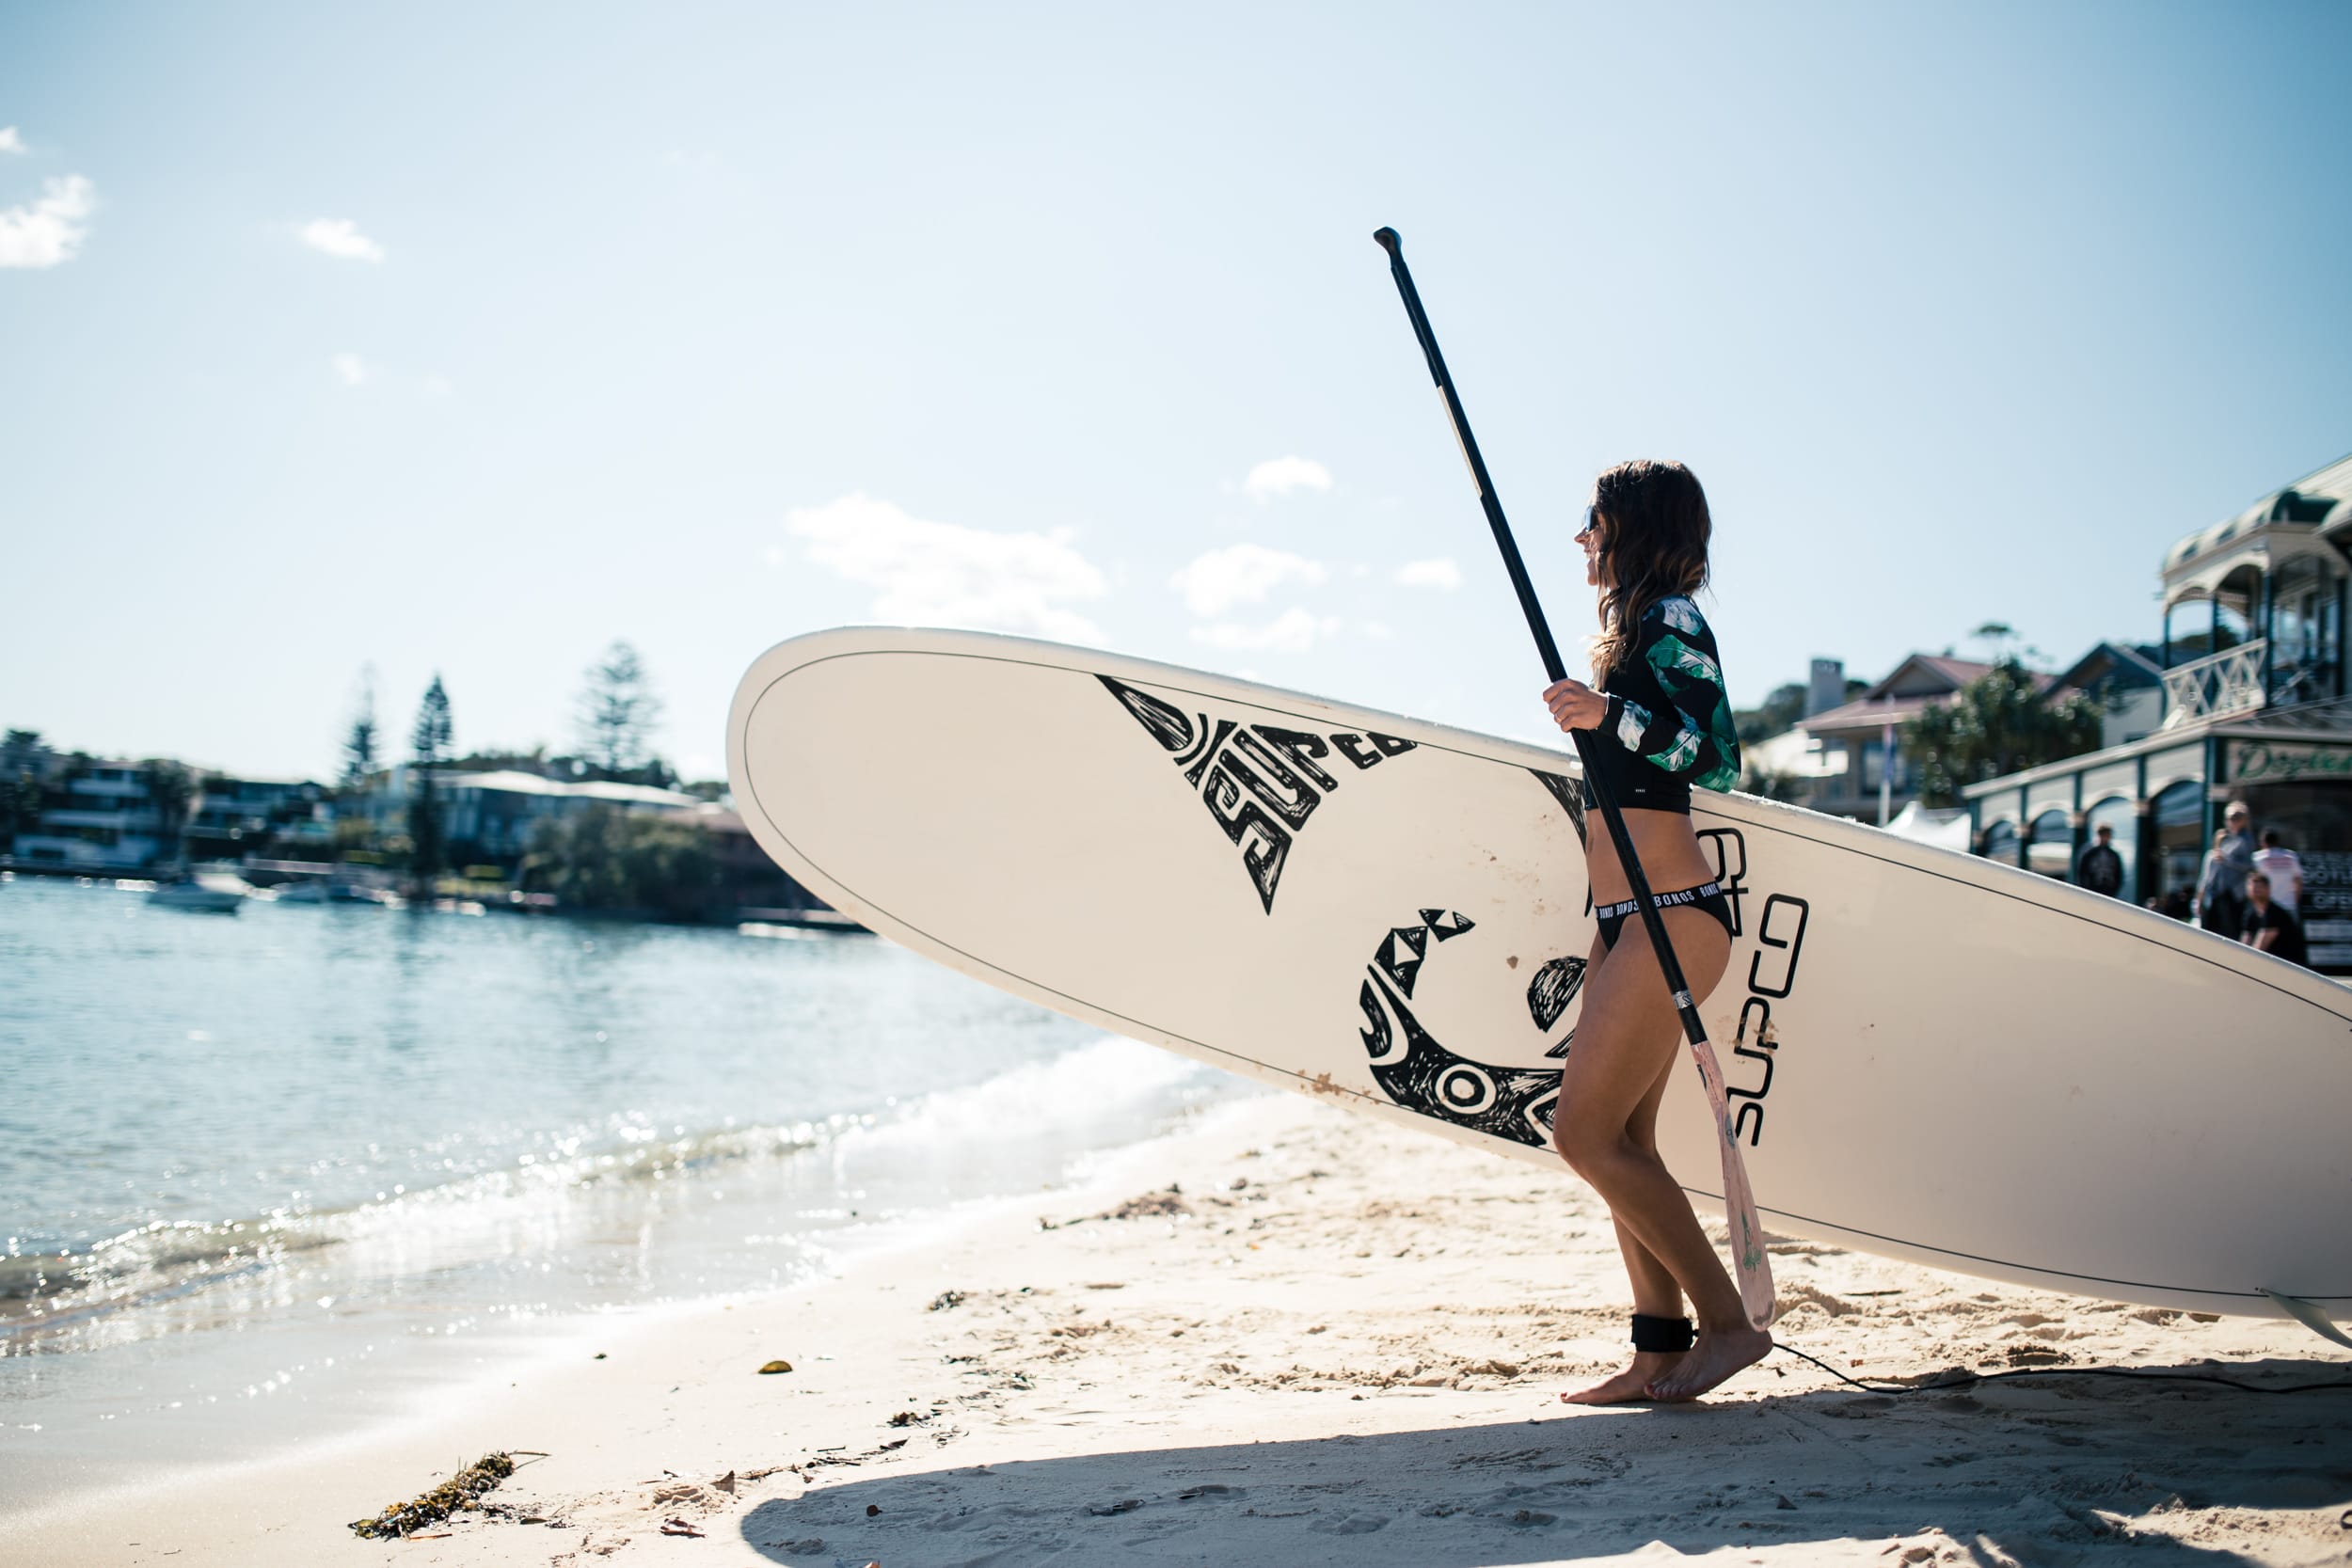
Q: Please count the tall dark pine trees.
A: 3